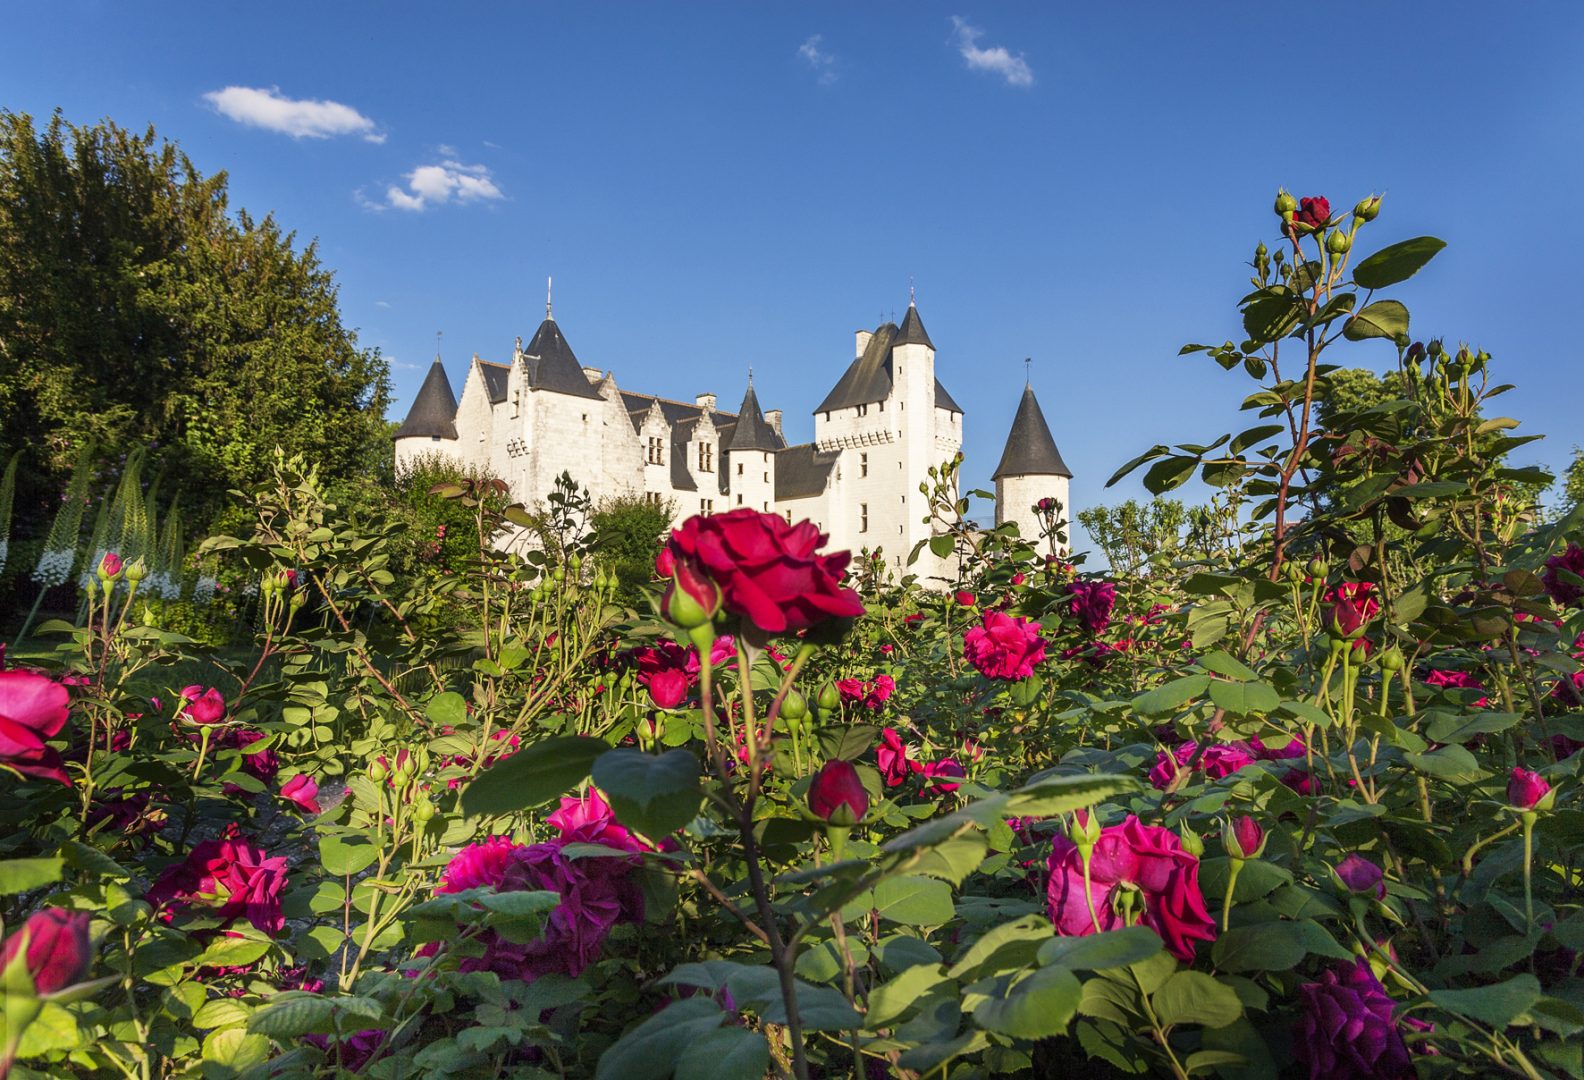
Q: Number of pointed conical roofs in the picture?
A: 5